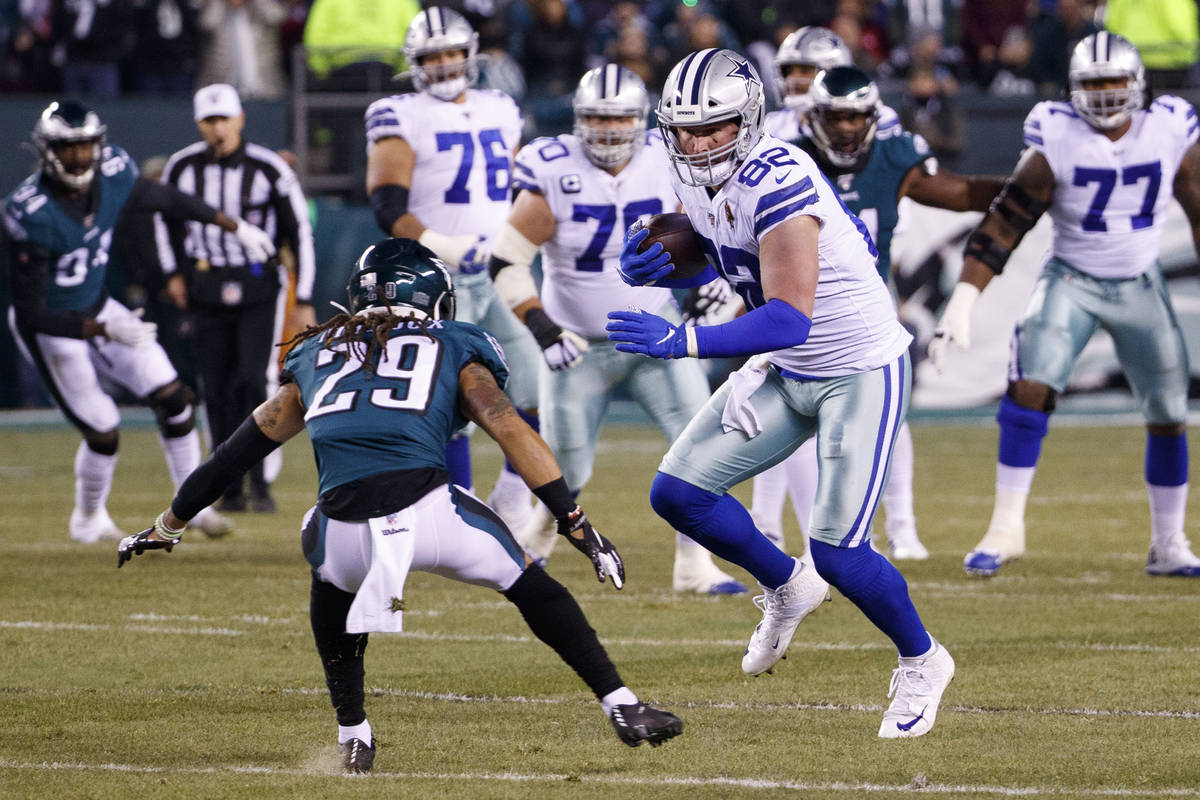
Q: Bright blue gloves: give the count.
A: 2